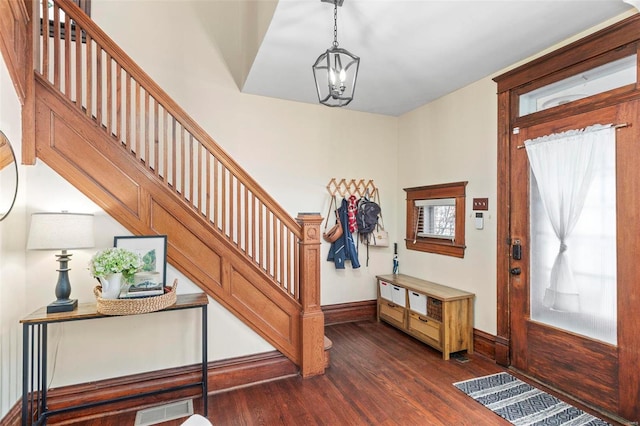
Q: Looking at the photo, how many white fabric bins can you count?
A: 3